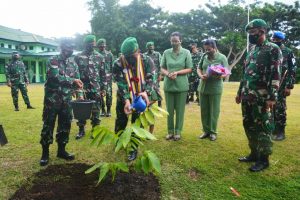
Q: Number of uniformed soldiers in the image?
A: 9